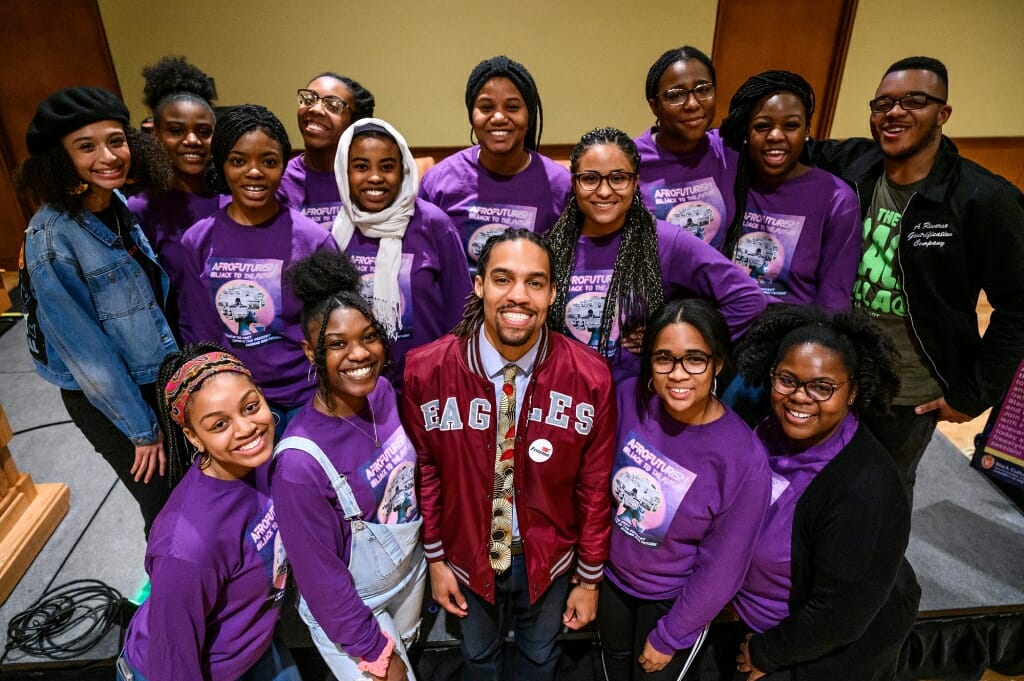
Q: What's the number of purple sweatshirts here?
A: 12